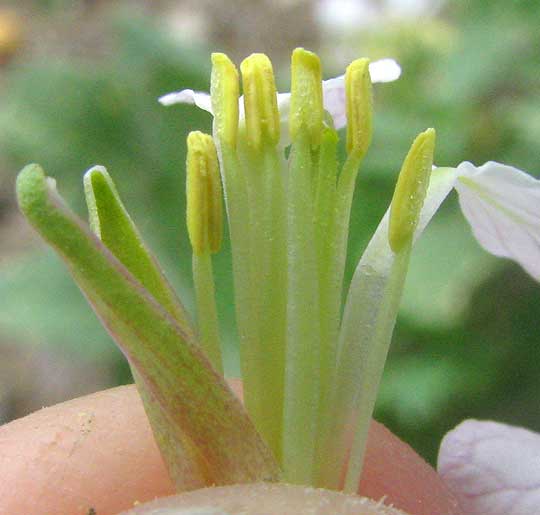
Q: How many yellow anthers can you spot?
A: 6